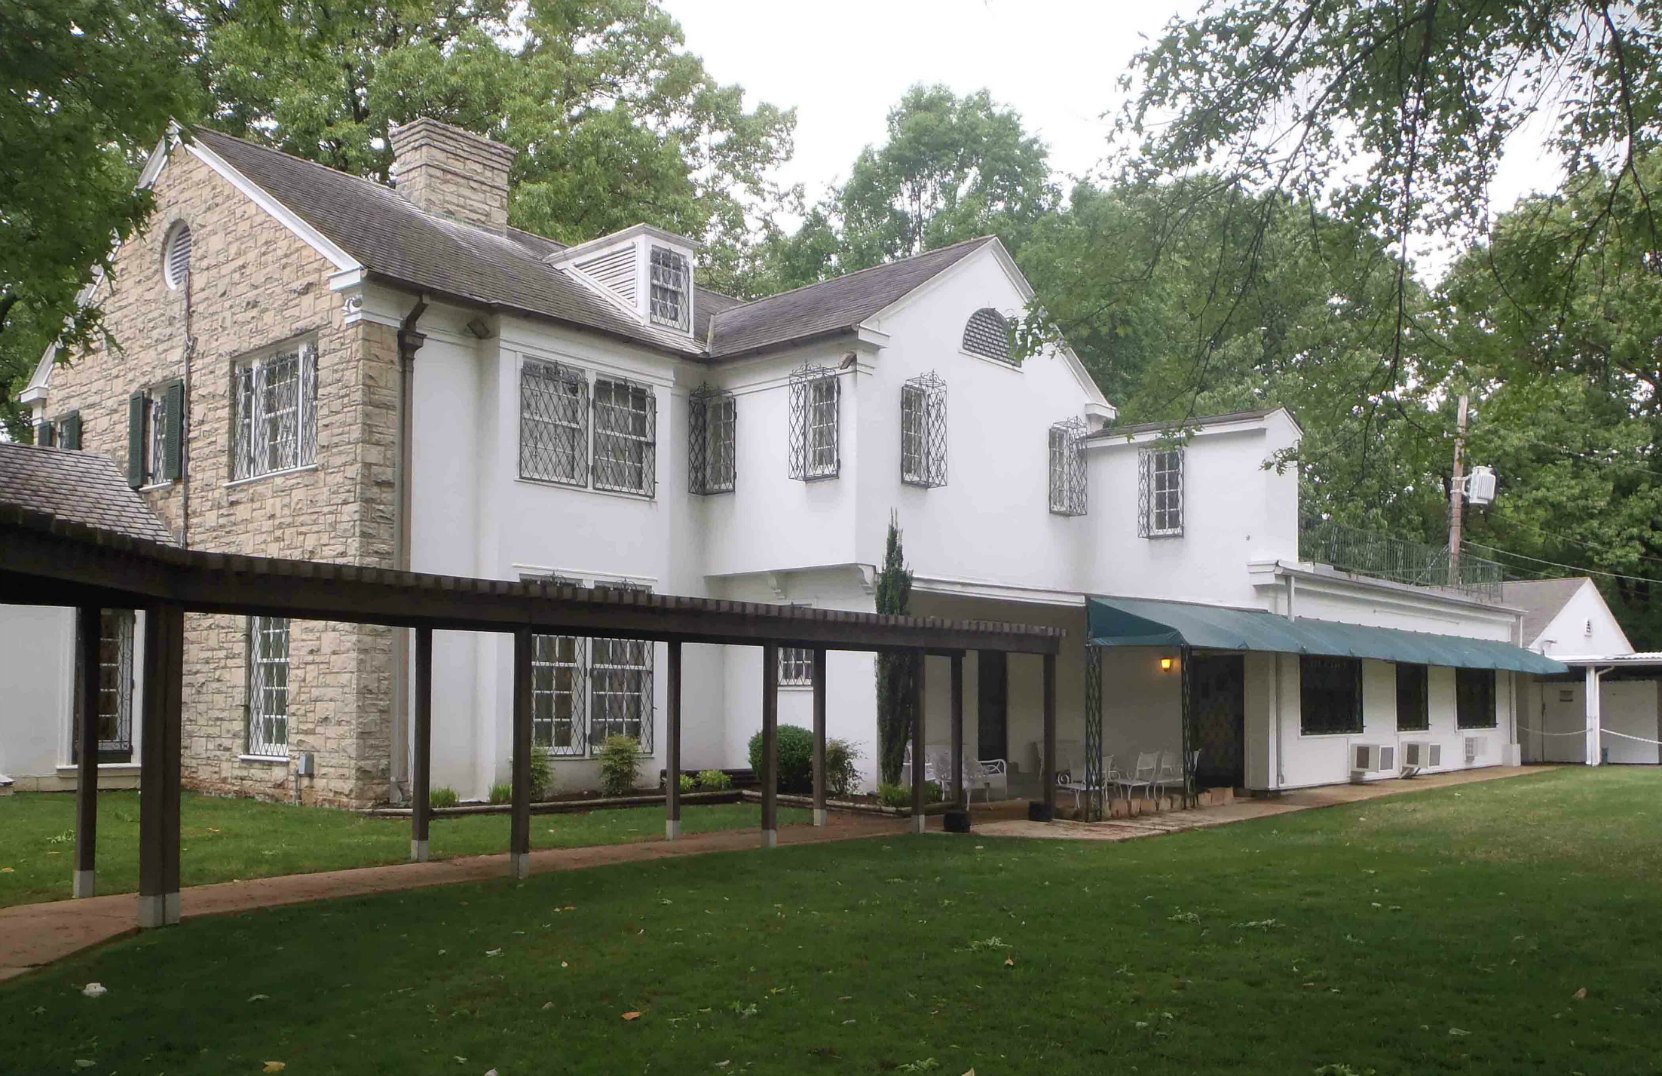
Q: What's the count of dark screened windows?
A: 3